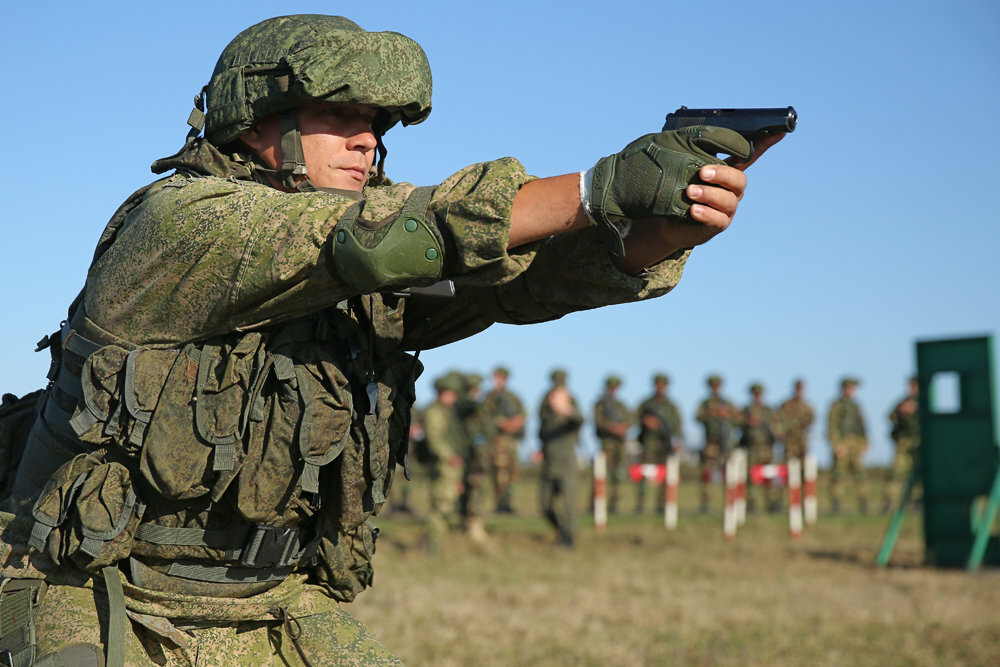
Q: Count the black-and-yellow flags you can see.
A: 0